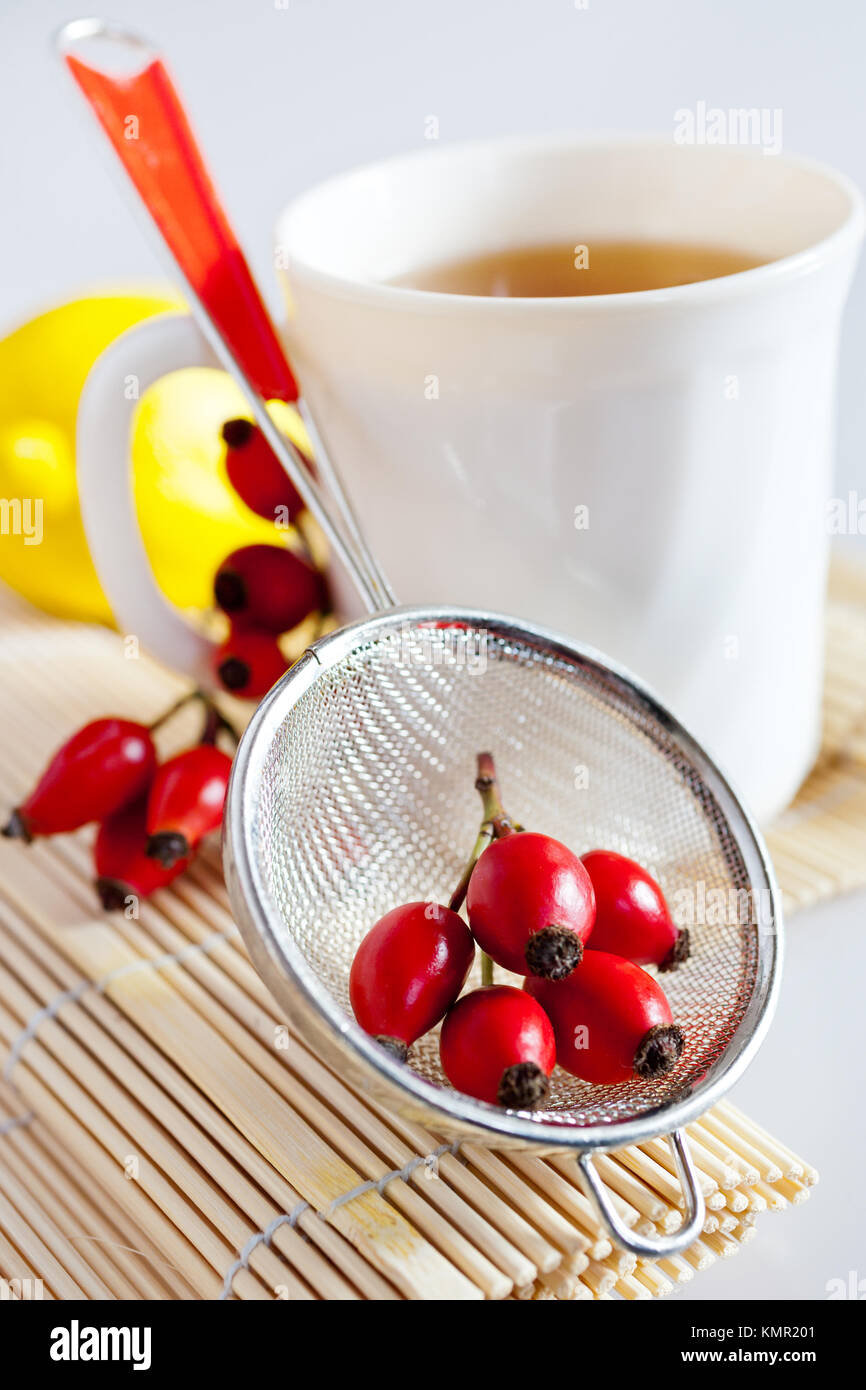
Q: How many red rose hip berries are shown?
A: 11